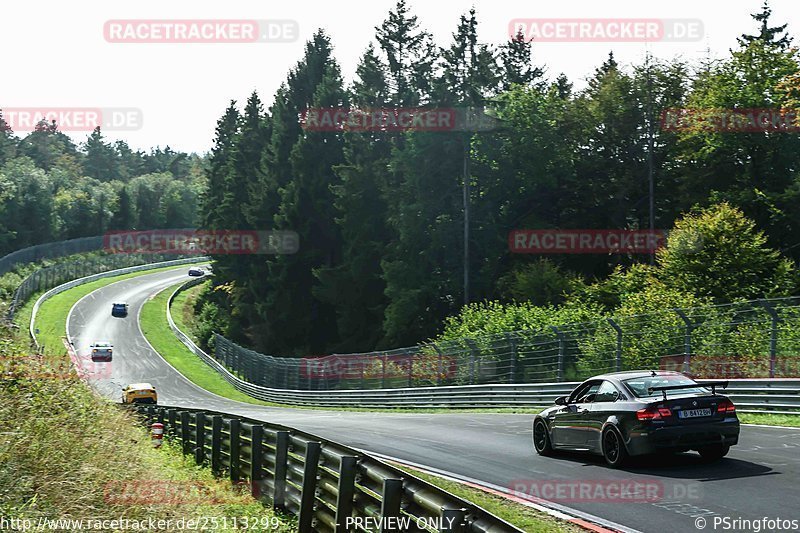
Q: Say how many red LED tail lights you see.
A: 2